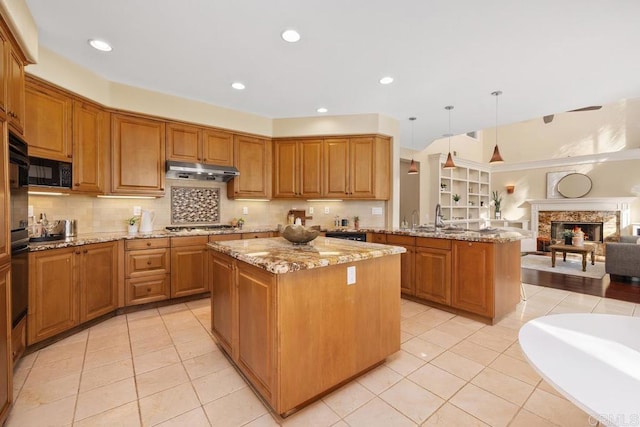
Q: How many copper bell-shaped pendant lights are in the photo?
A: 3